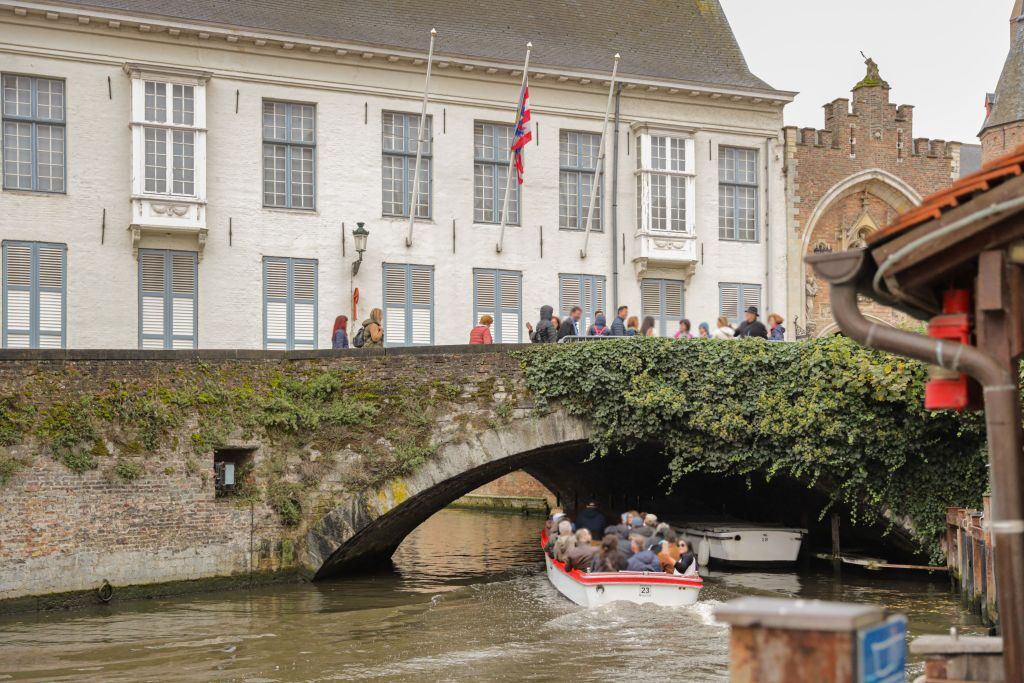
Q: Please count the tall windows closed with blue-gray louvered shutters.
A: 8